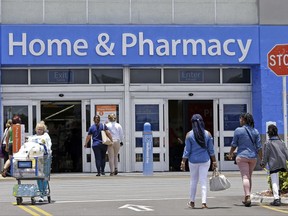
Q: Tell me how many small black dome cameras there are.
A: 2